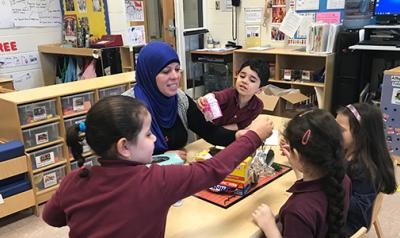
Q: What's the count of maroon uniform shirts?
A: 3